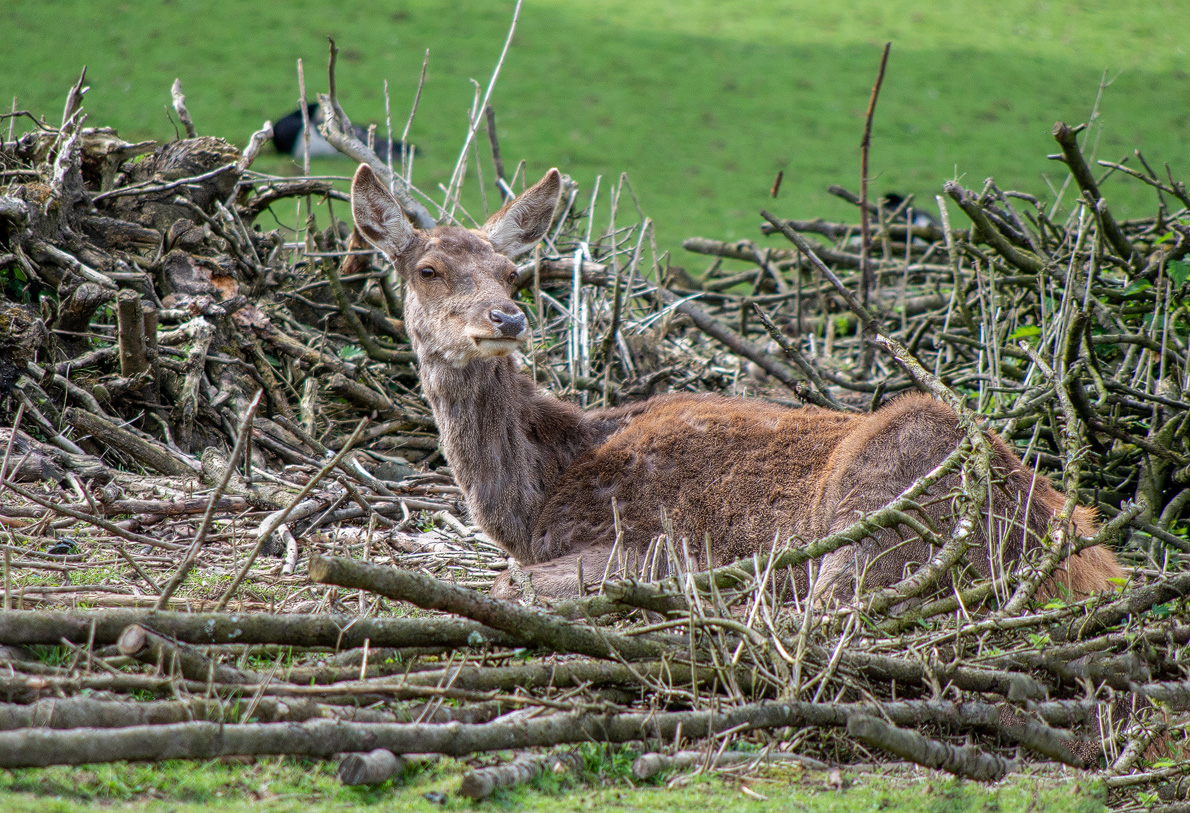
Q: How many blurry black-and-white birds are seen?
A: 2